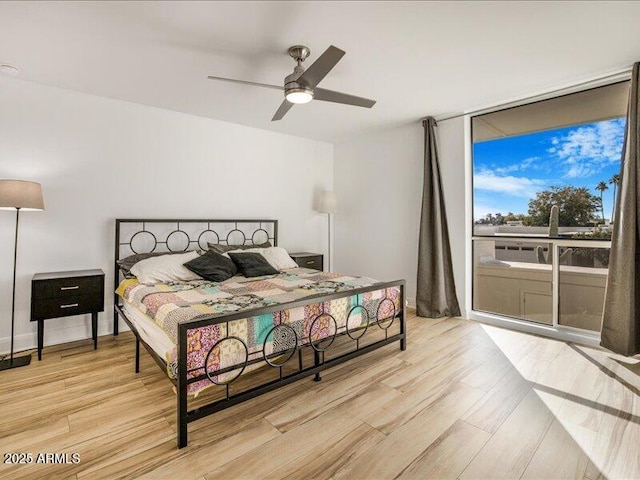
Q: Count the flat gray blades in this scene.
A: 4